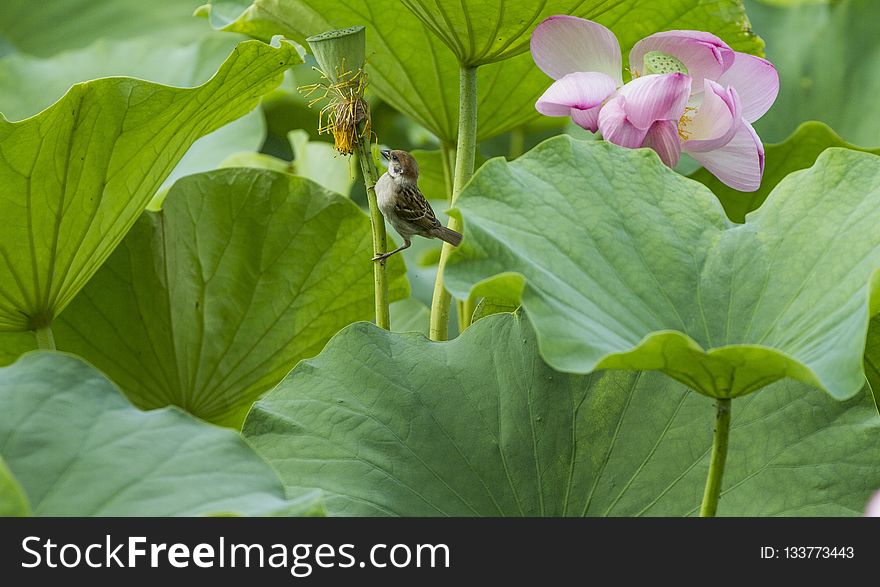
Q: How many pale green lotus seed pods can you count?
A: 2